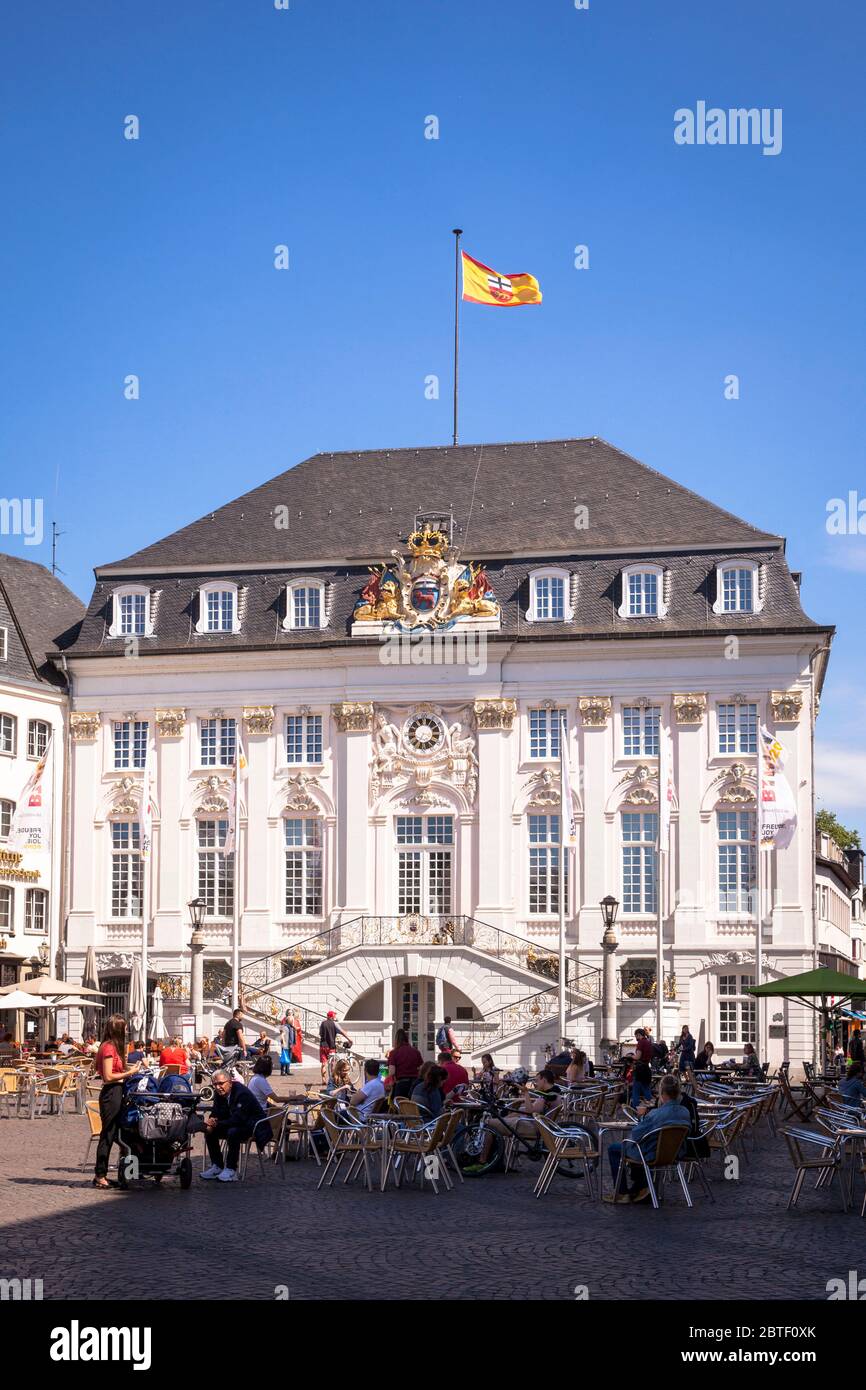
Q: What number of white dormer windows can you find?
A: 6